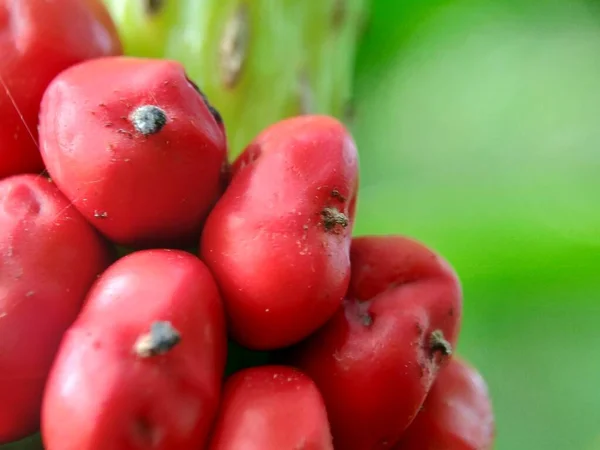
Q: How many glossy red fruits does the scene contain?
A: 8